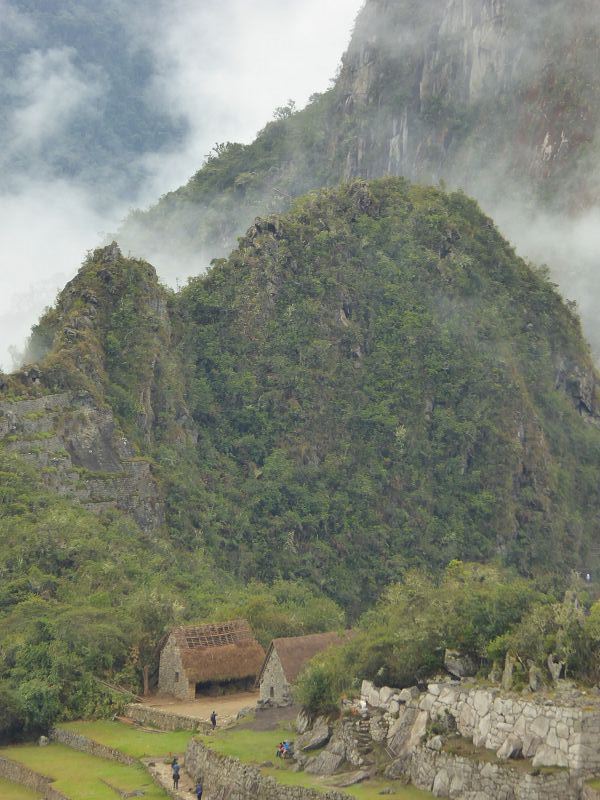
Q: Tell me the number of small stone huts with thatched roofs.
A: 2